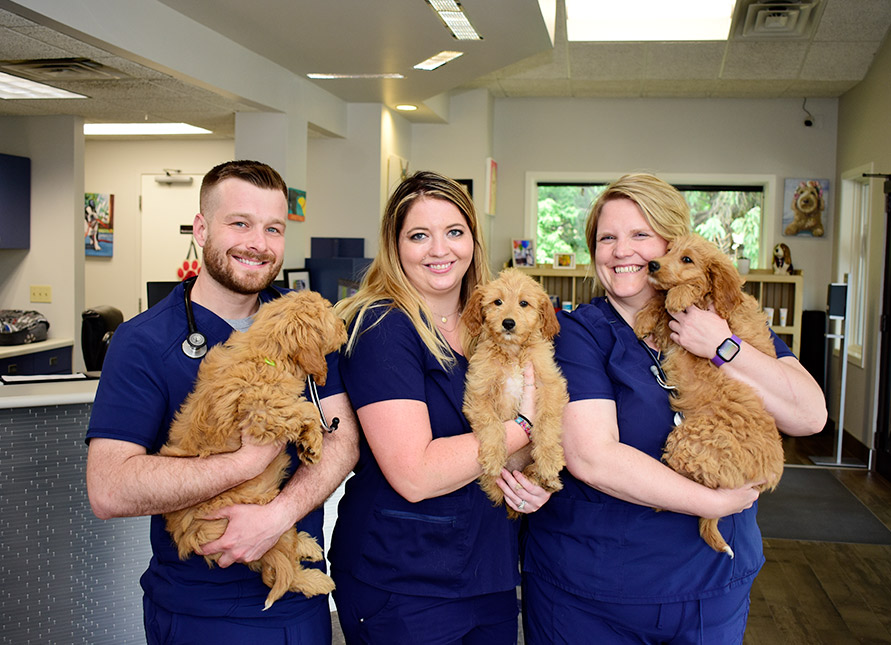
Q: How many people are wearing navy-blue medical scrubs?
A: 3